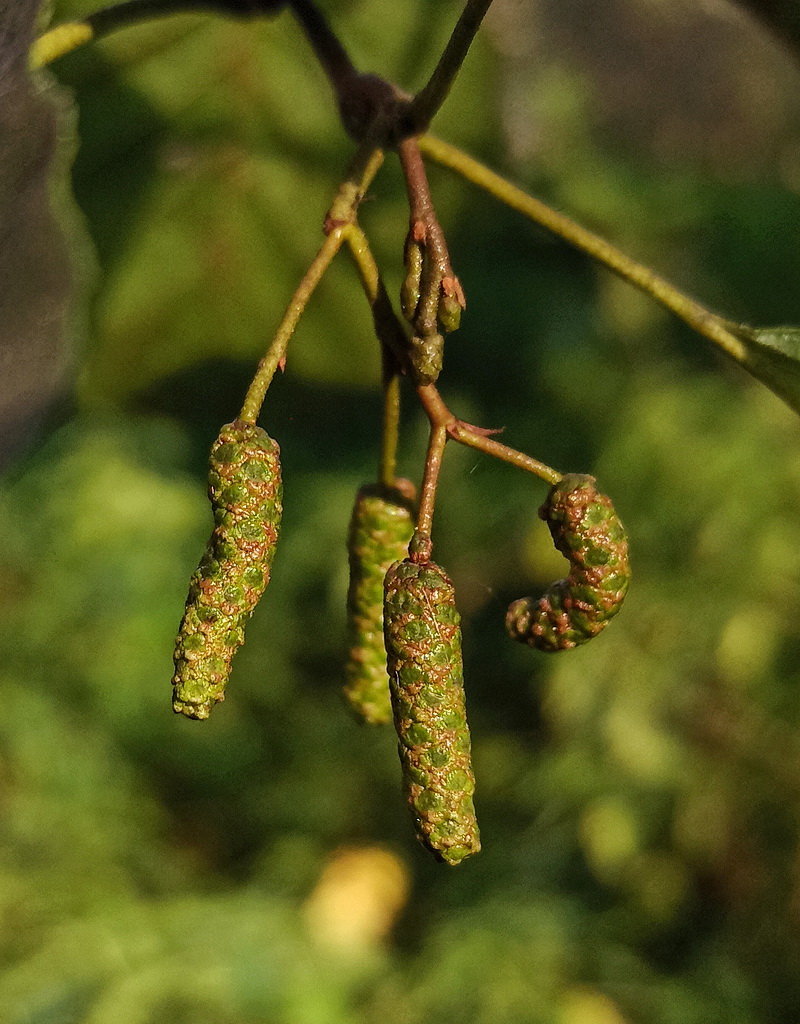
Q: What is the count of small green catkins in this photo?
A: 4